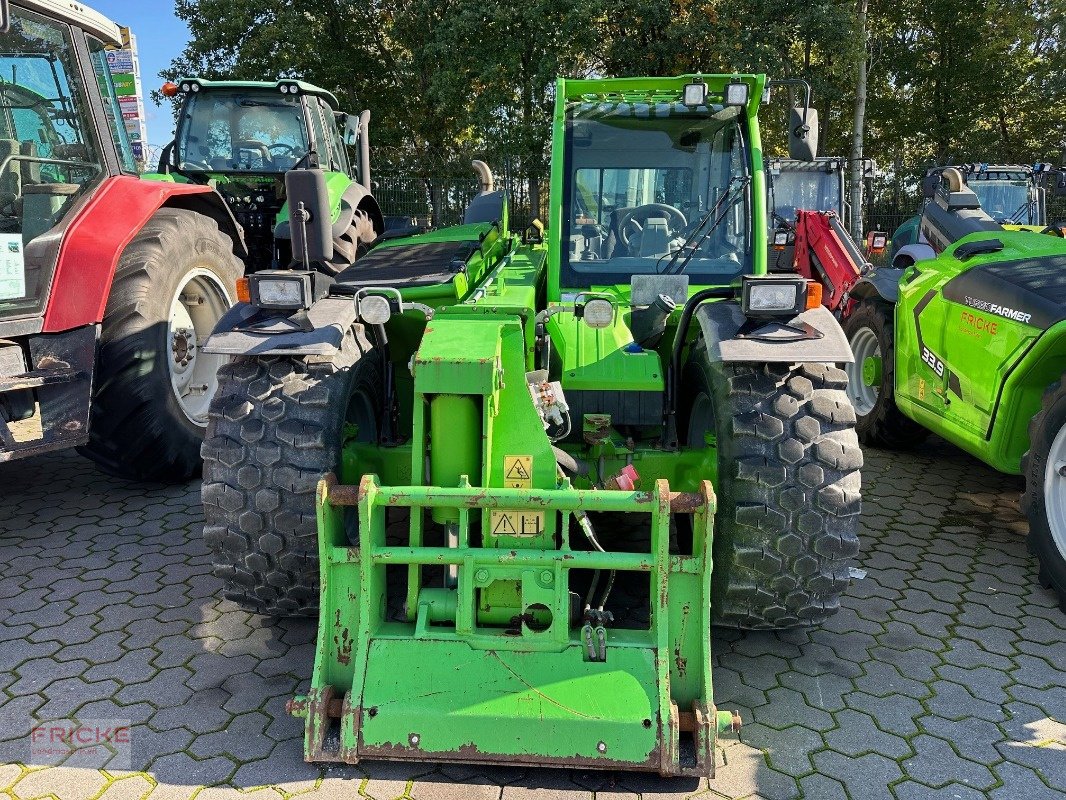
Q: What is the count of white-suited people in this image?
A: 0